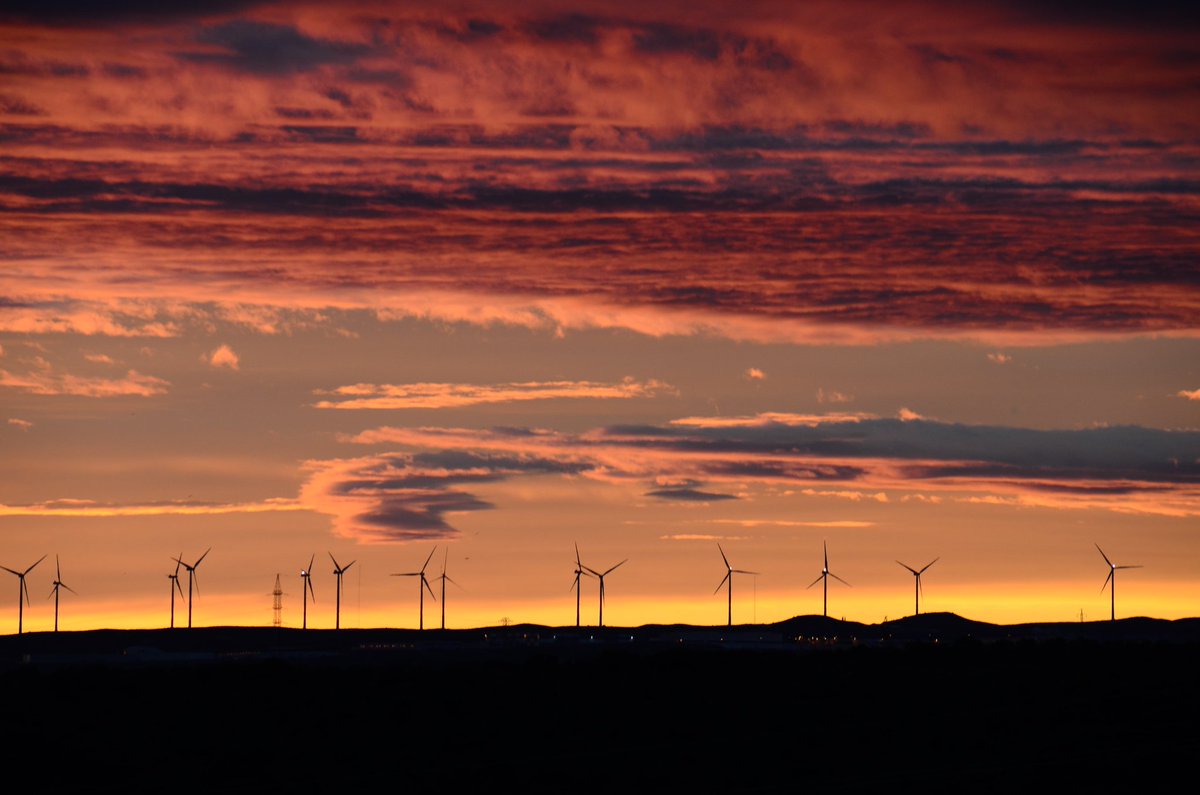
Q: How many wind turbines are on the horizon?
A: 14